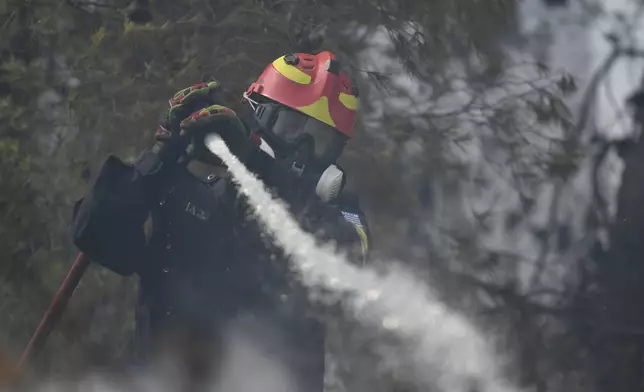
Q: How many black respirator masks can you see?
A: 1